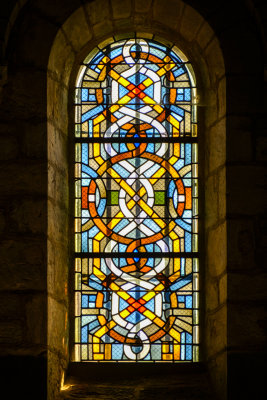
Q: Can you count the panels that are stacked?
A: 3